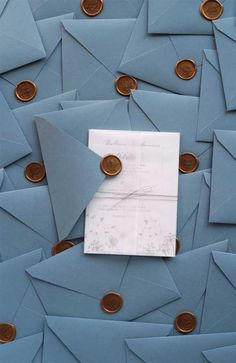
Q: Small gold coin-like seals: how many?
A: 13